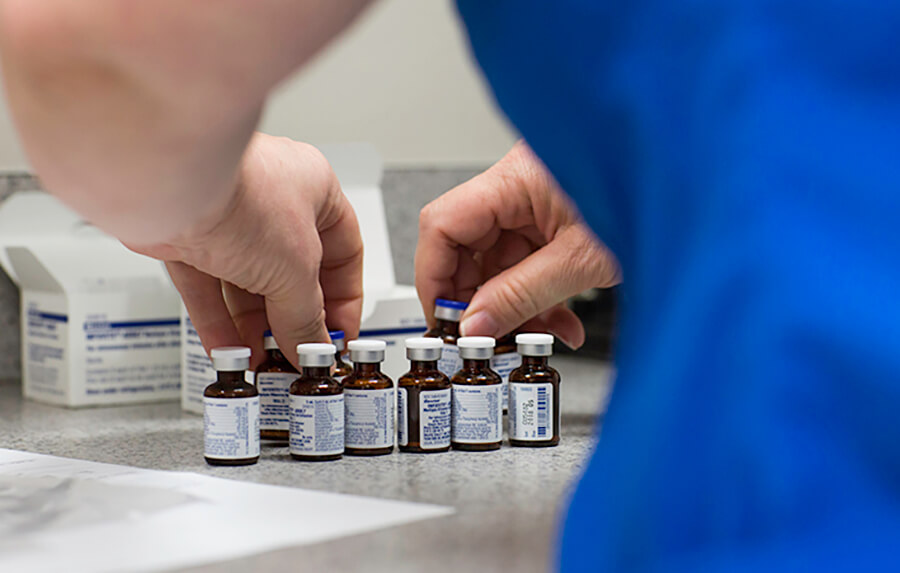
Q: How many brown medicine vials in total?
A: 10